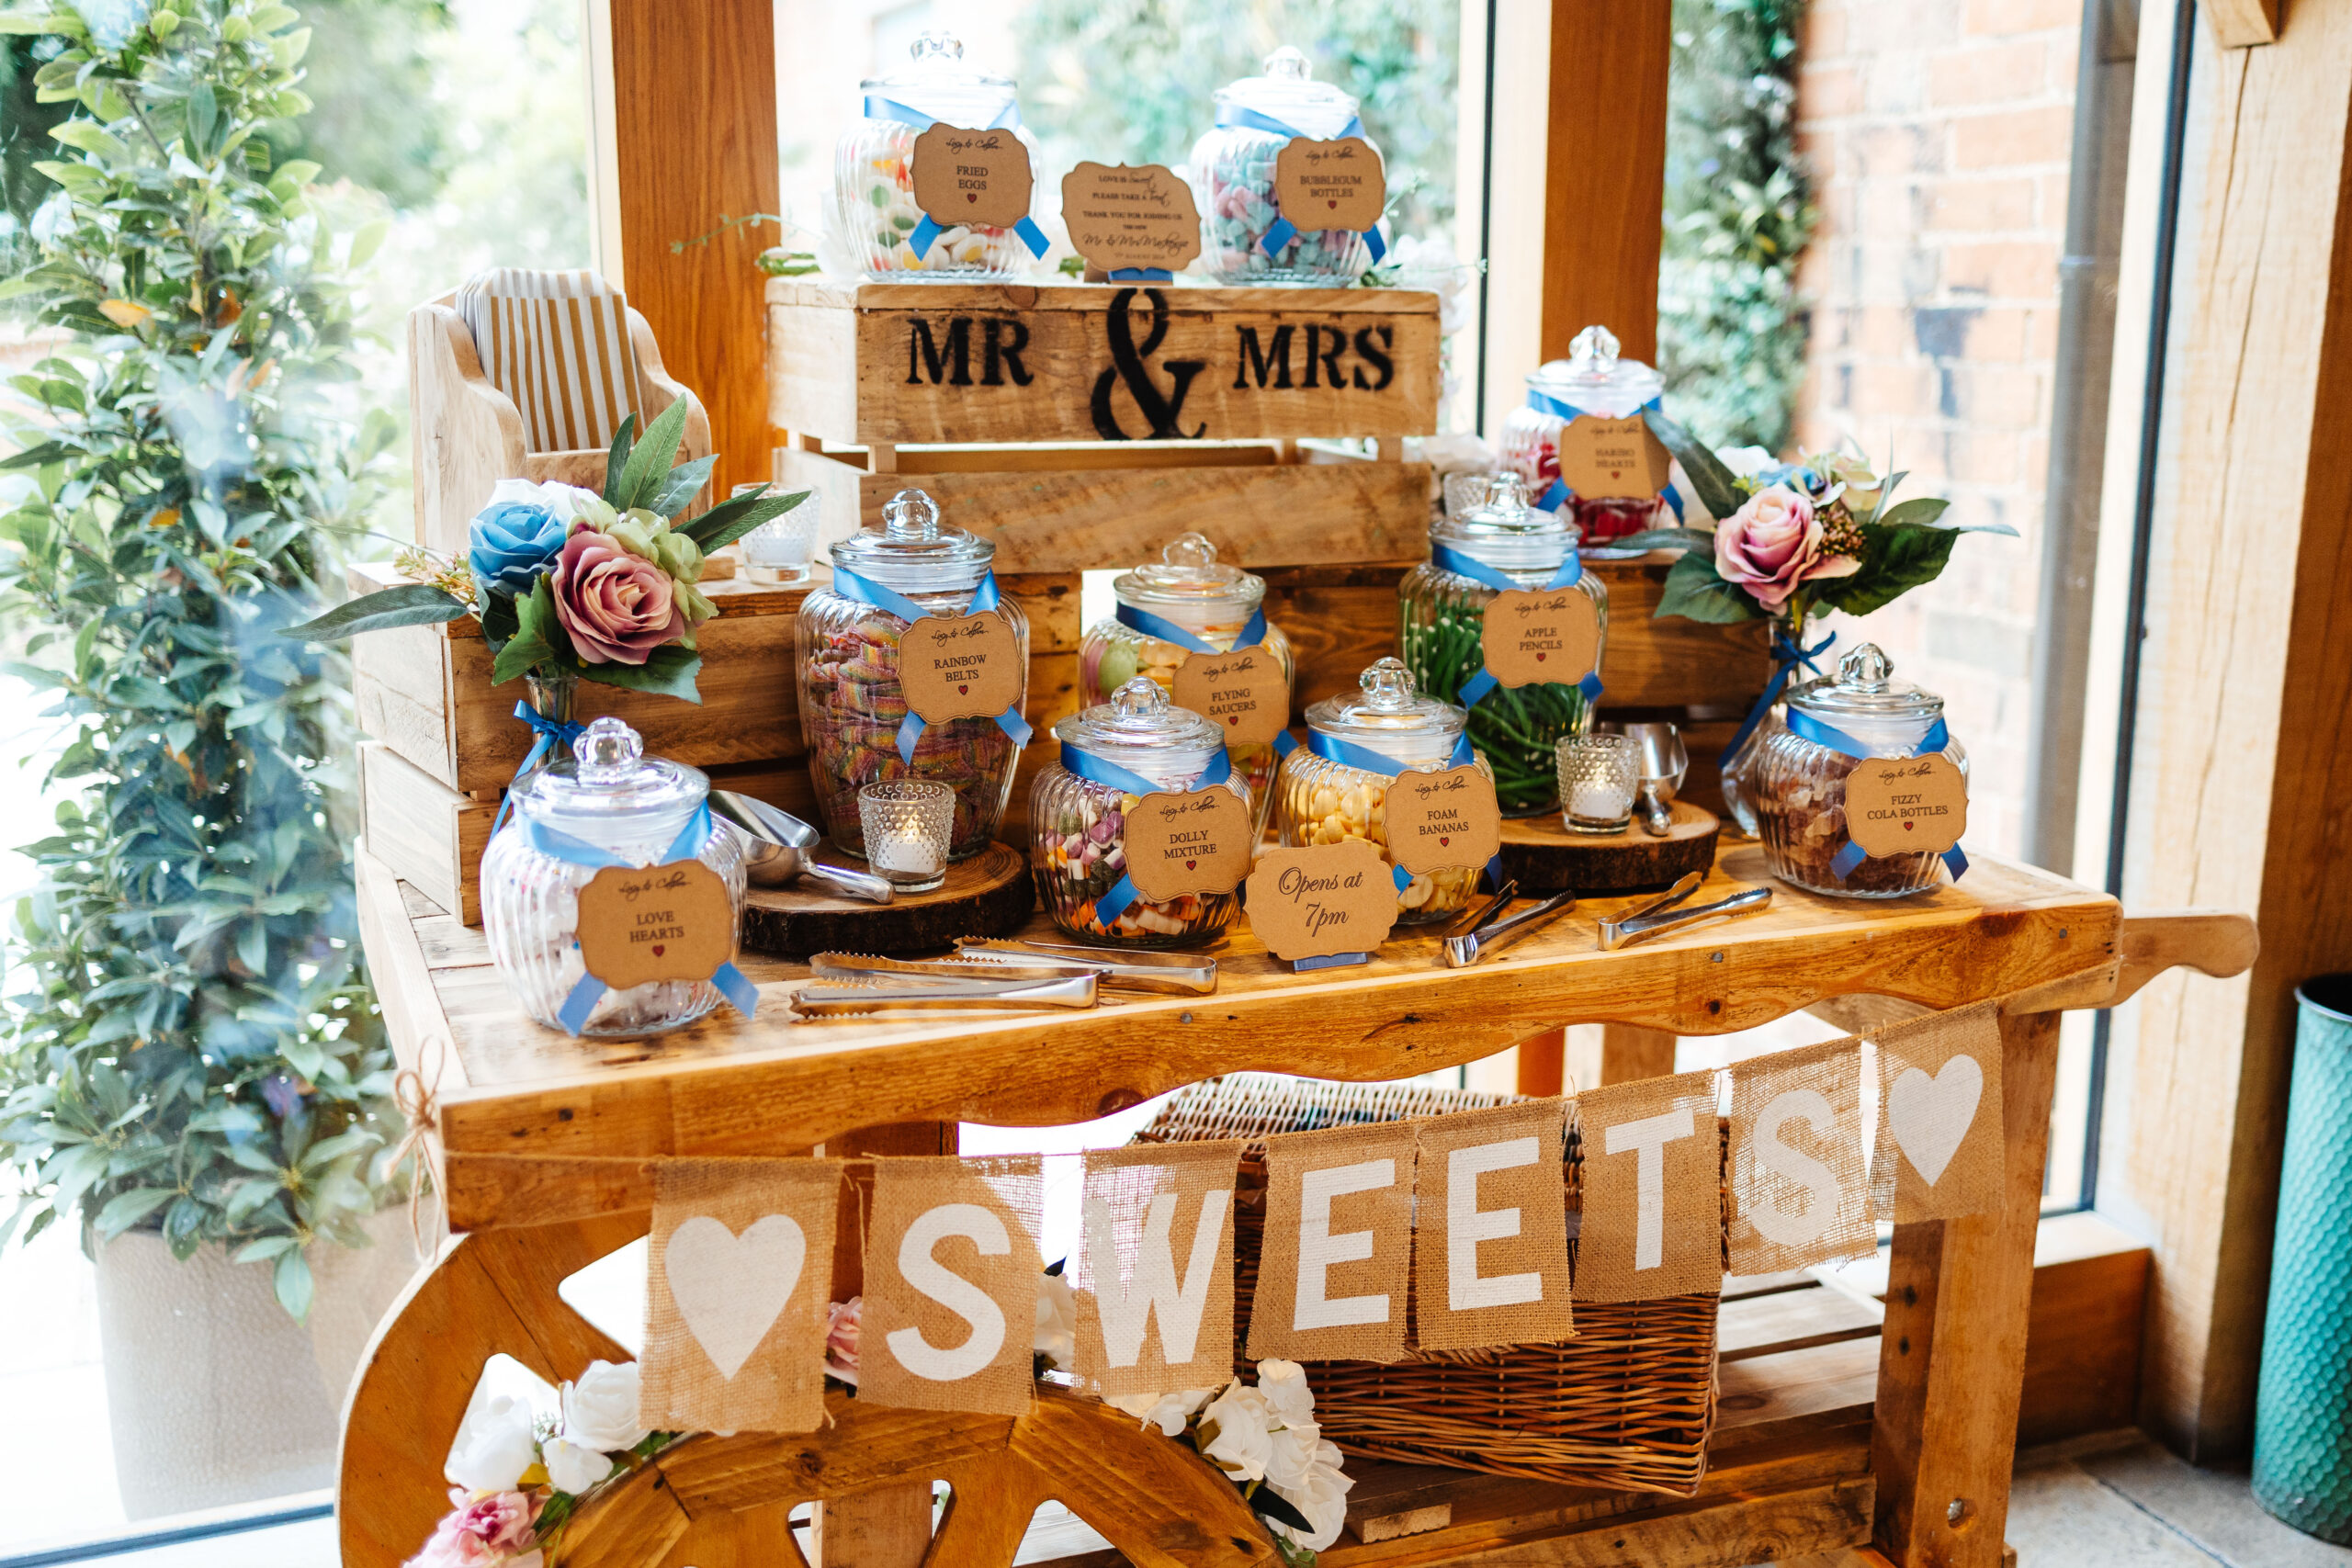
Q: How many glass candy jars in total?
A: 10